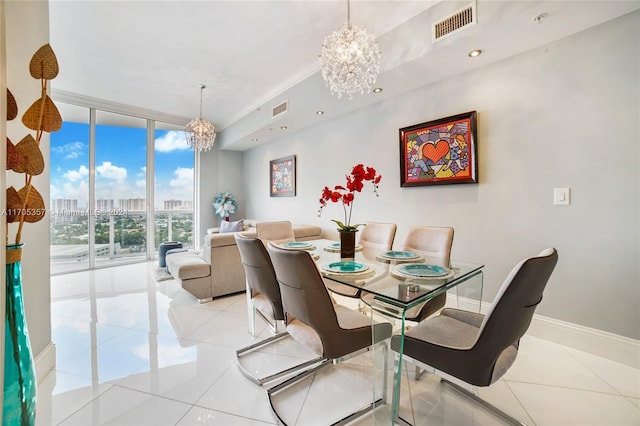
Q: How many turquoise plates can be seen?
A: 5